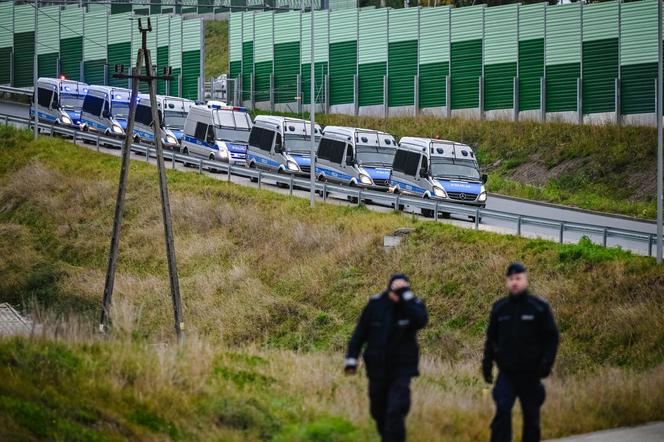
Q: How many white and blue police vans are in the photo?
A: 7